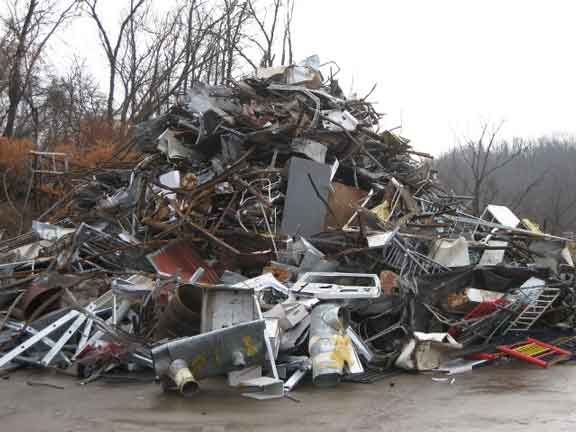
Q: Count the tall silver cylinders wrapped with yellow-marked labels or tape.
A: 1